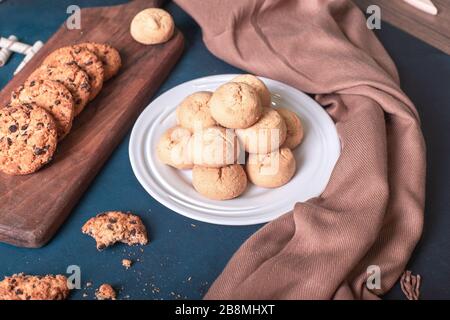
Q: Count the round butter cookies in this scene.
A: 10